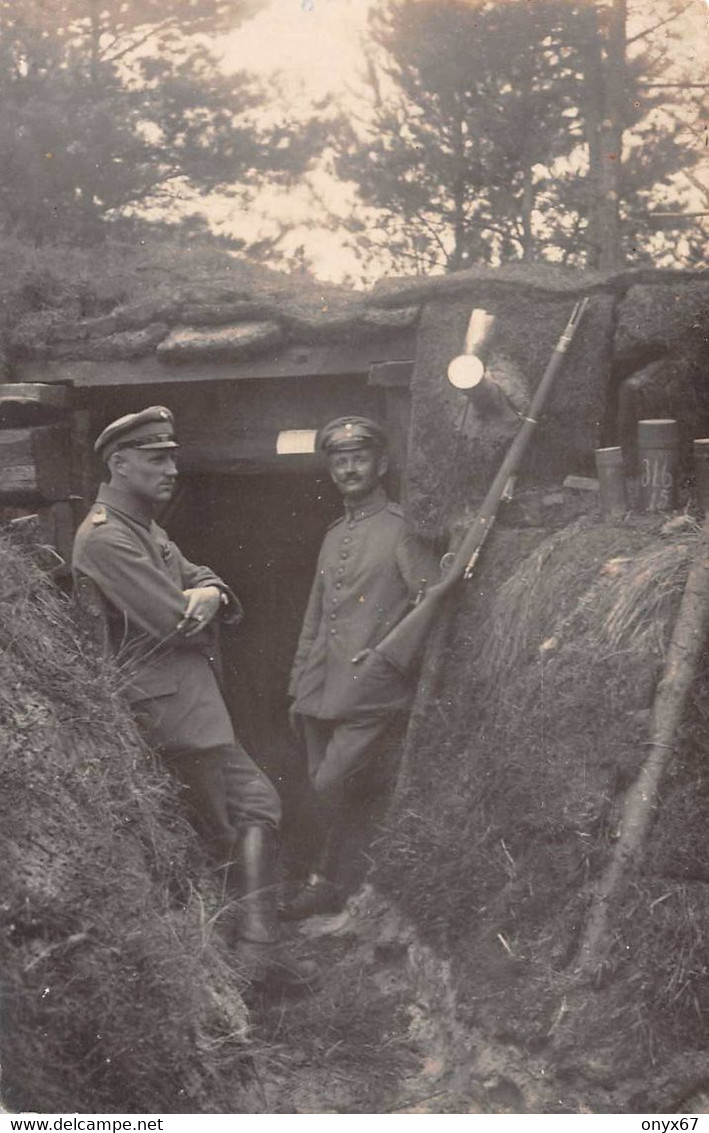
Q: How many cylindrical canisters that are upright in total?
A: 3